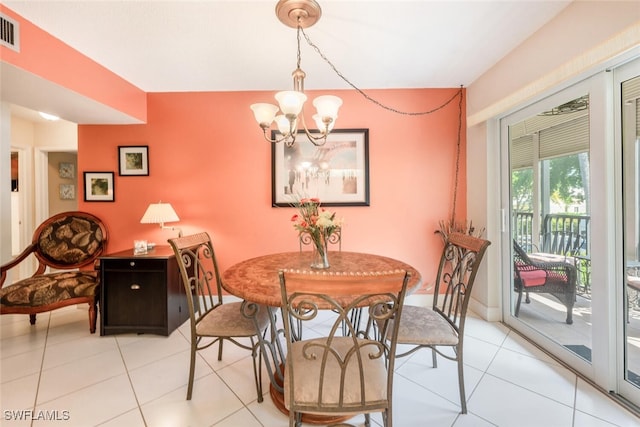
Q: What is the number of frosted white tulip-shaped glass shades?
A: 5